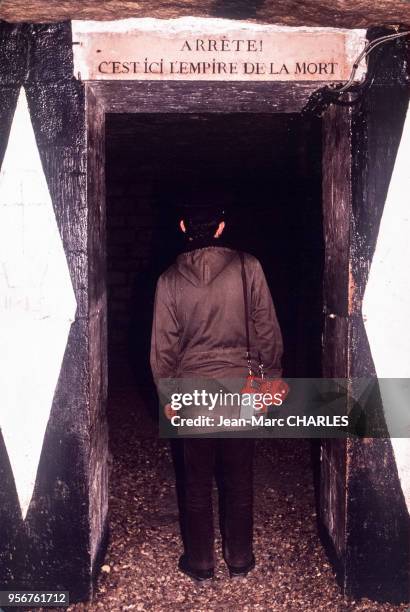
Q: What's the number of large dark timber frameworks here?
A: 1